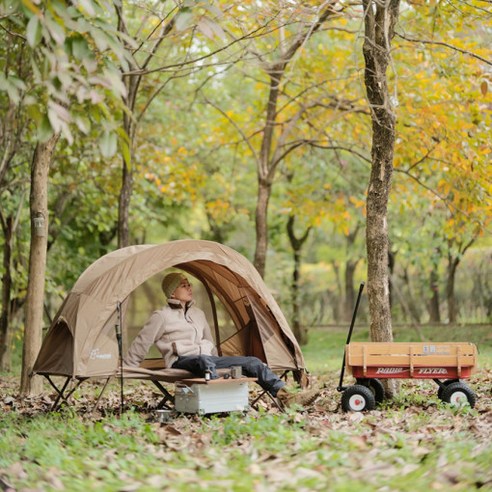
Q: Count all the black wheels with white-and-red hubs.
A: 2